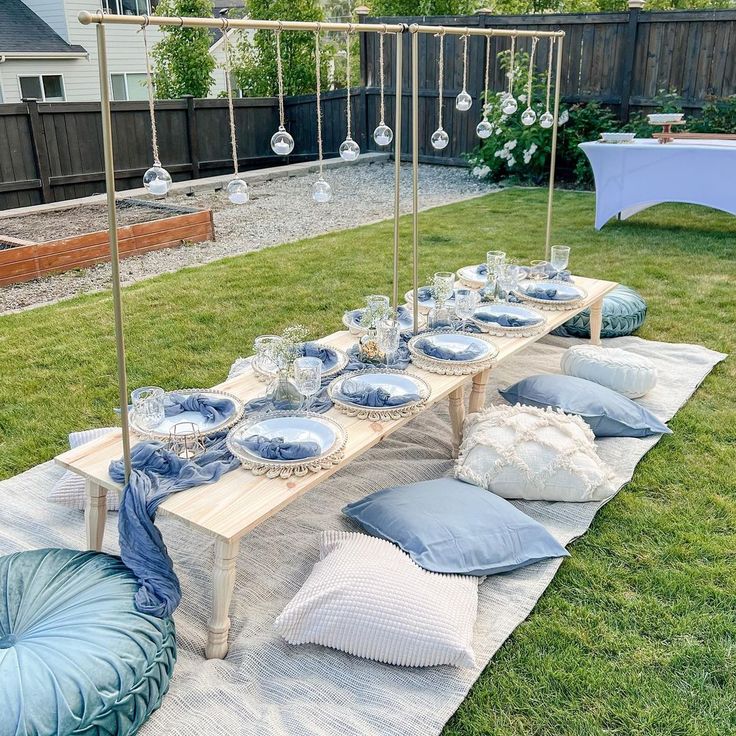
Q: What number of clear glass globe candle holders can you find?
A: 12